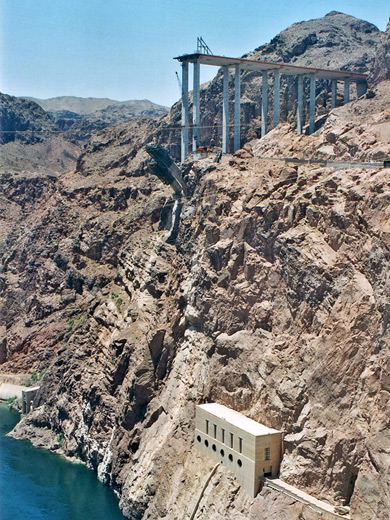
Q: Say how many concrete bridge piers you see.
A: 10